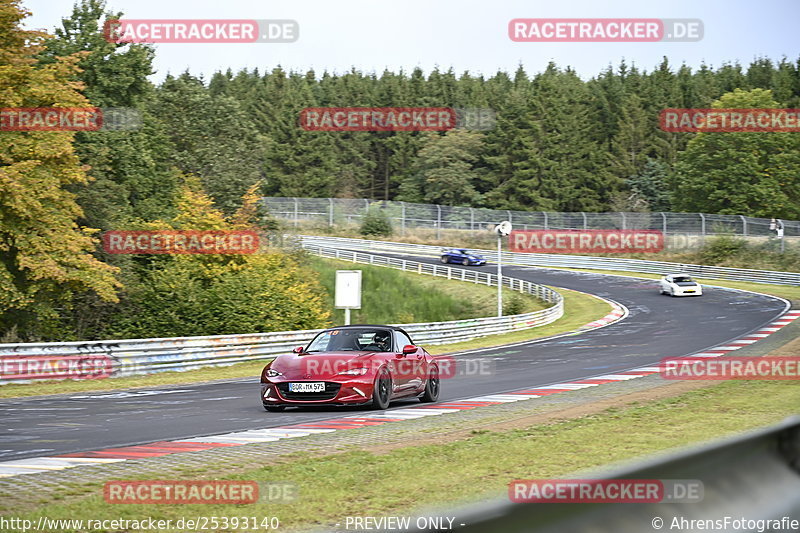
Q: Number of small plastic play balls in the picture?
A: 0